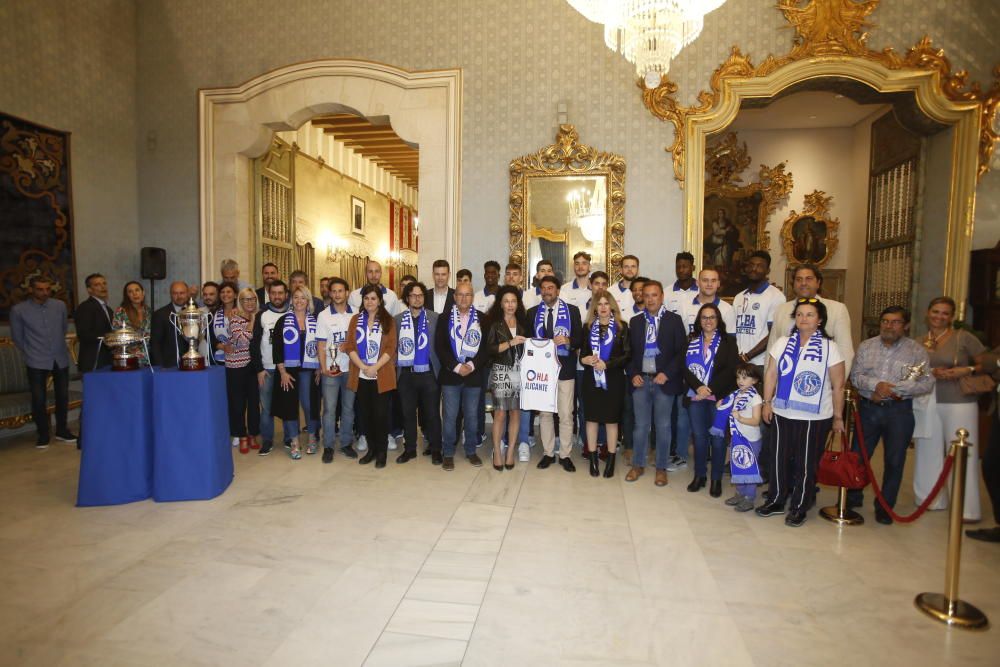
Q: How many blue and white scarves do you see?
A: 11